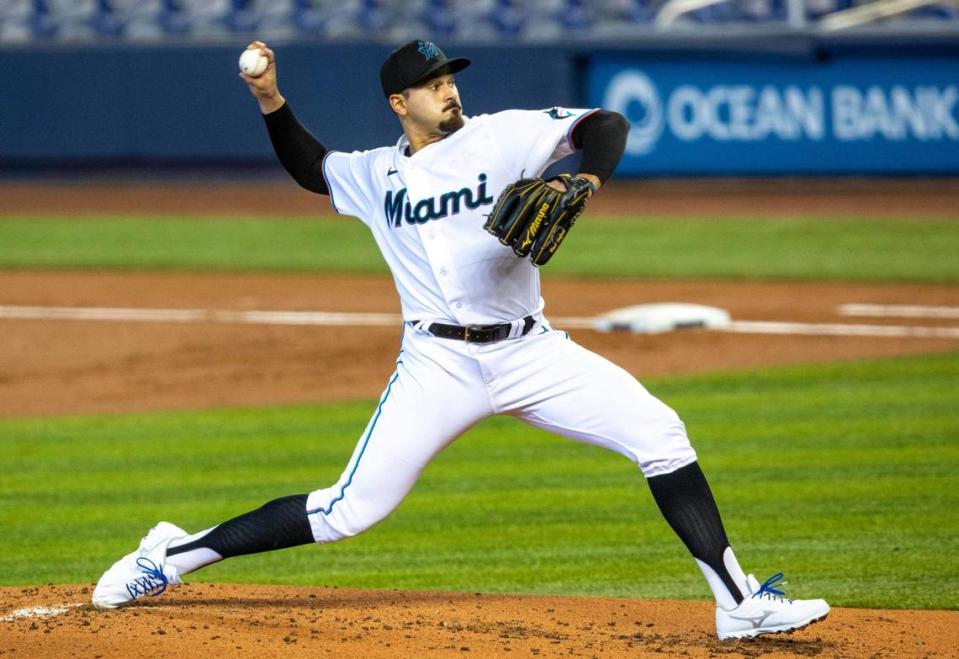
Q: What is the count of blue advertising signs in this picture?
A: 1